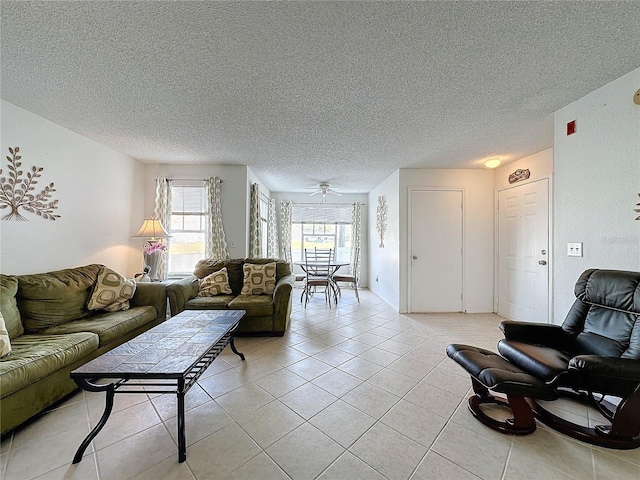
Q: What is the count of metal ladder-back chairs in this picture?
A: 4